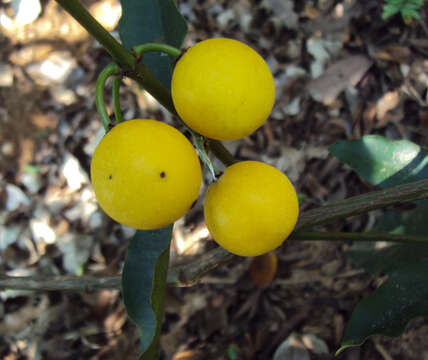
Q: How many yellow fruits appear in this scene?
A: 3